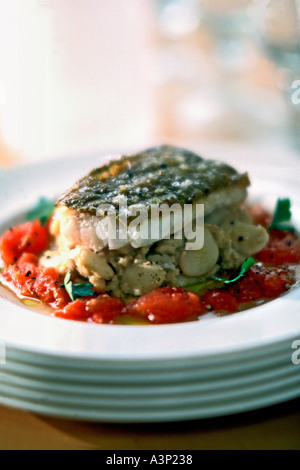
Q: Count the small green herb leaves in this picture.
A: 4